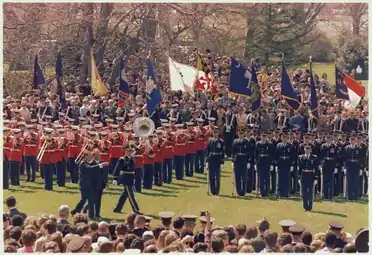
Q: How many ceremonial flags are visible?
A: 12